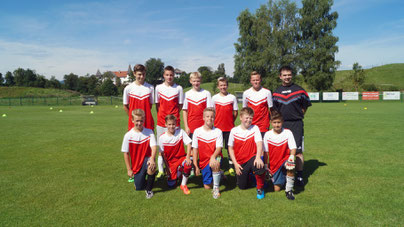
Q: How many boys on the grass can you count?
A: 10